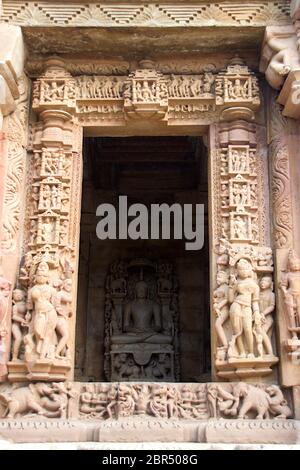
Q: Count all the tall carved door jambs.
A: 2